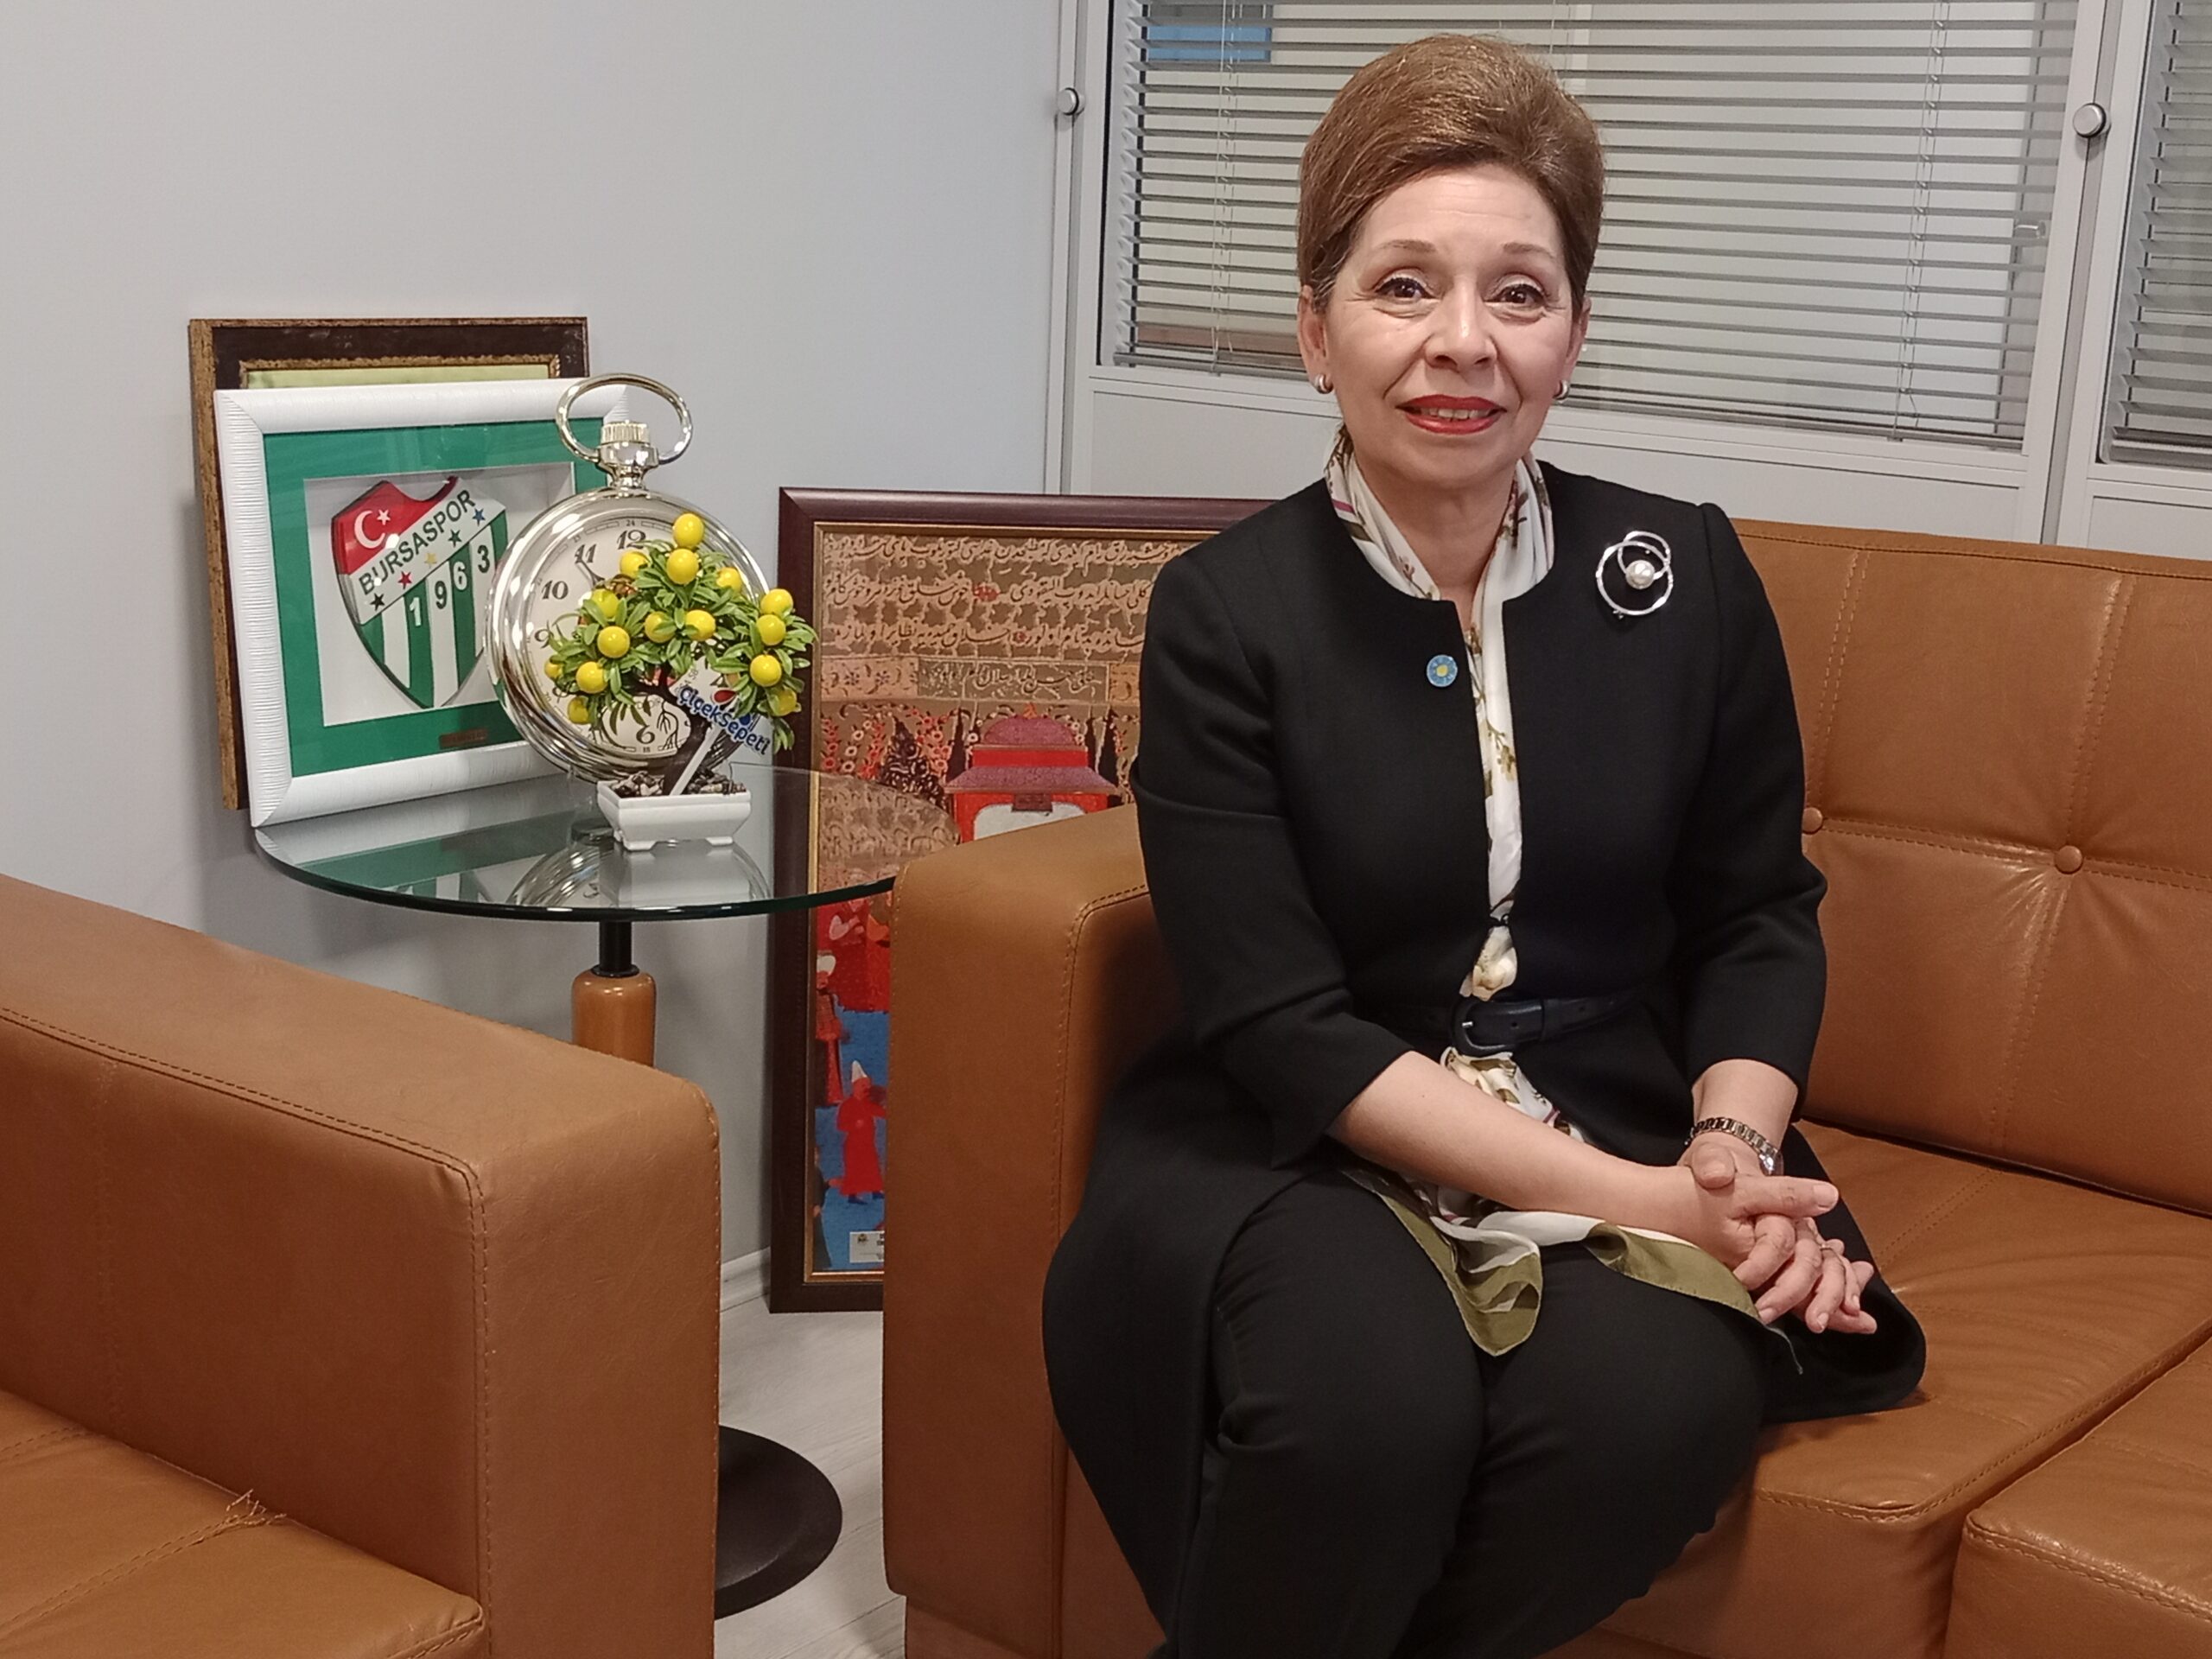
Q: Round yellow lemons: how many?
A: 15